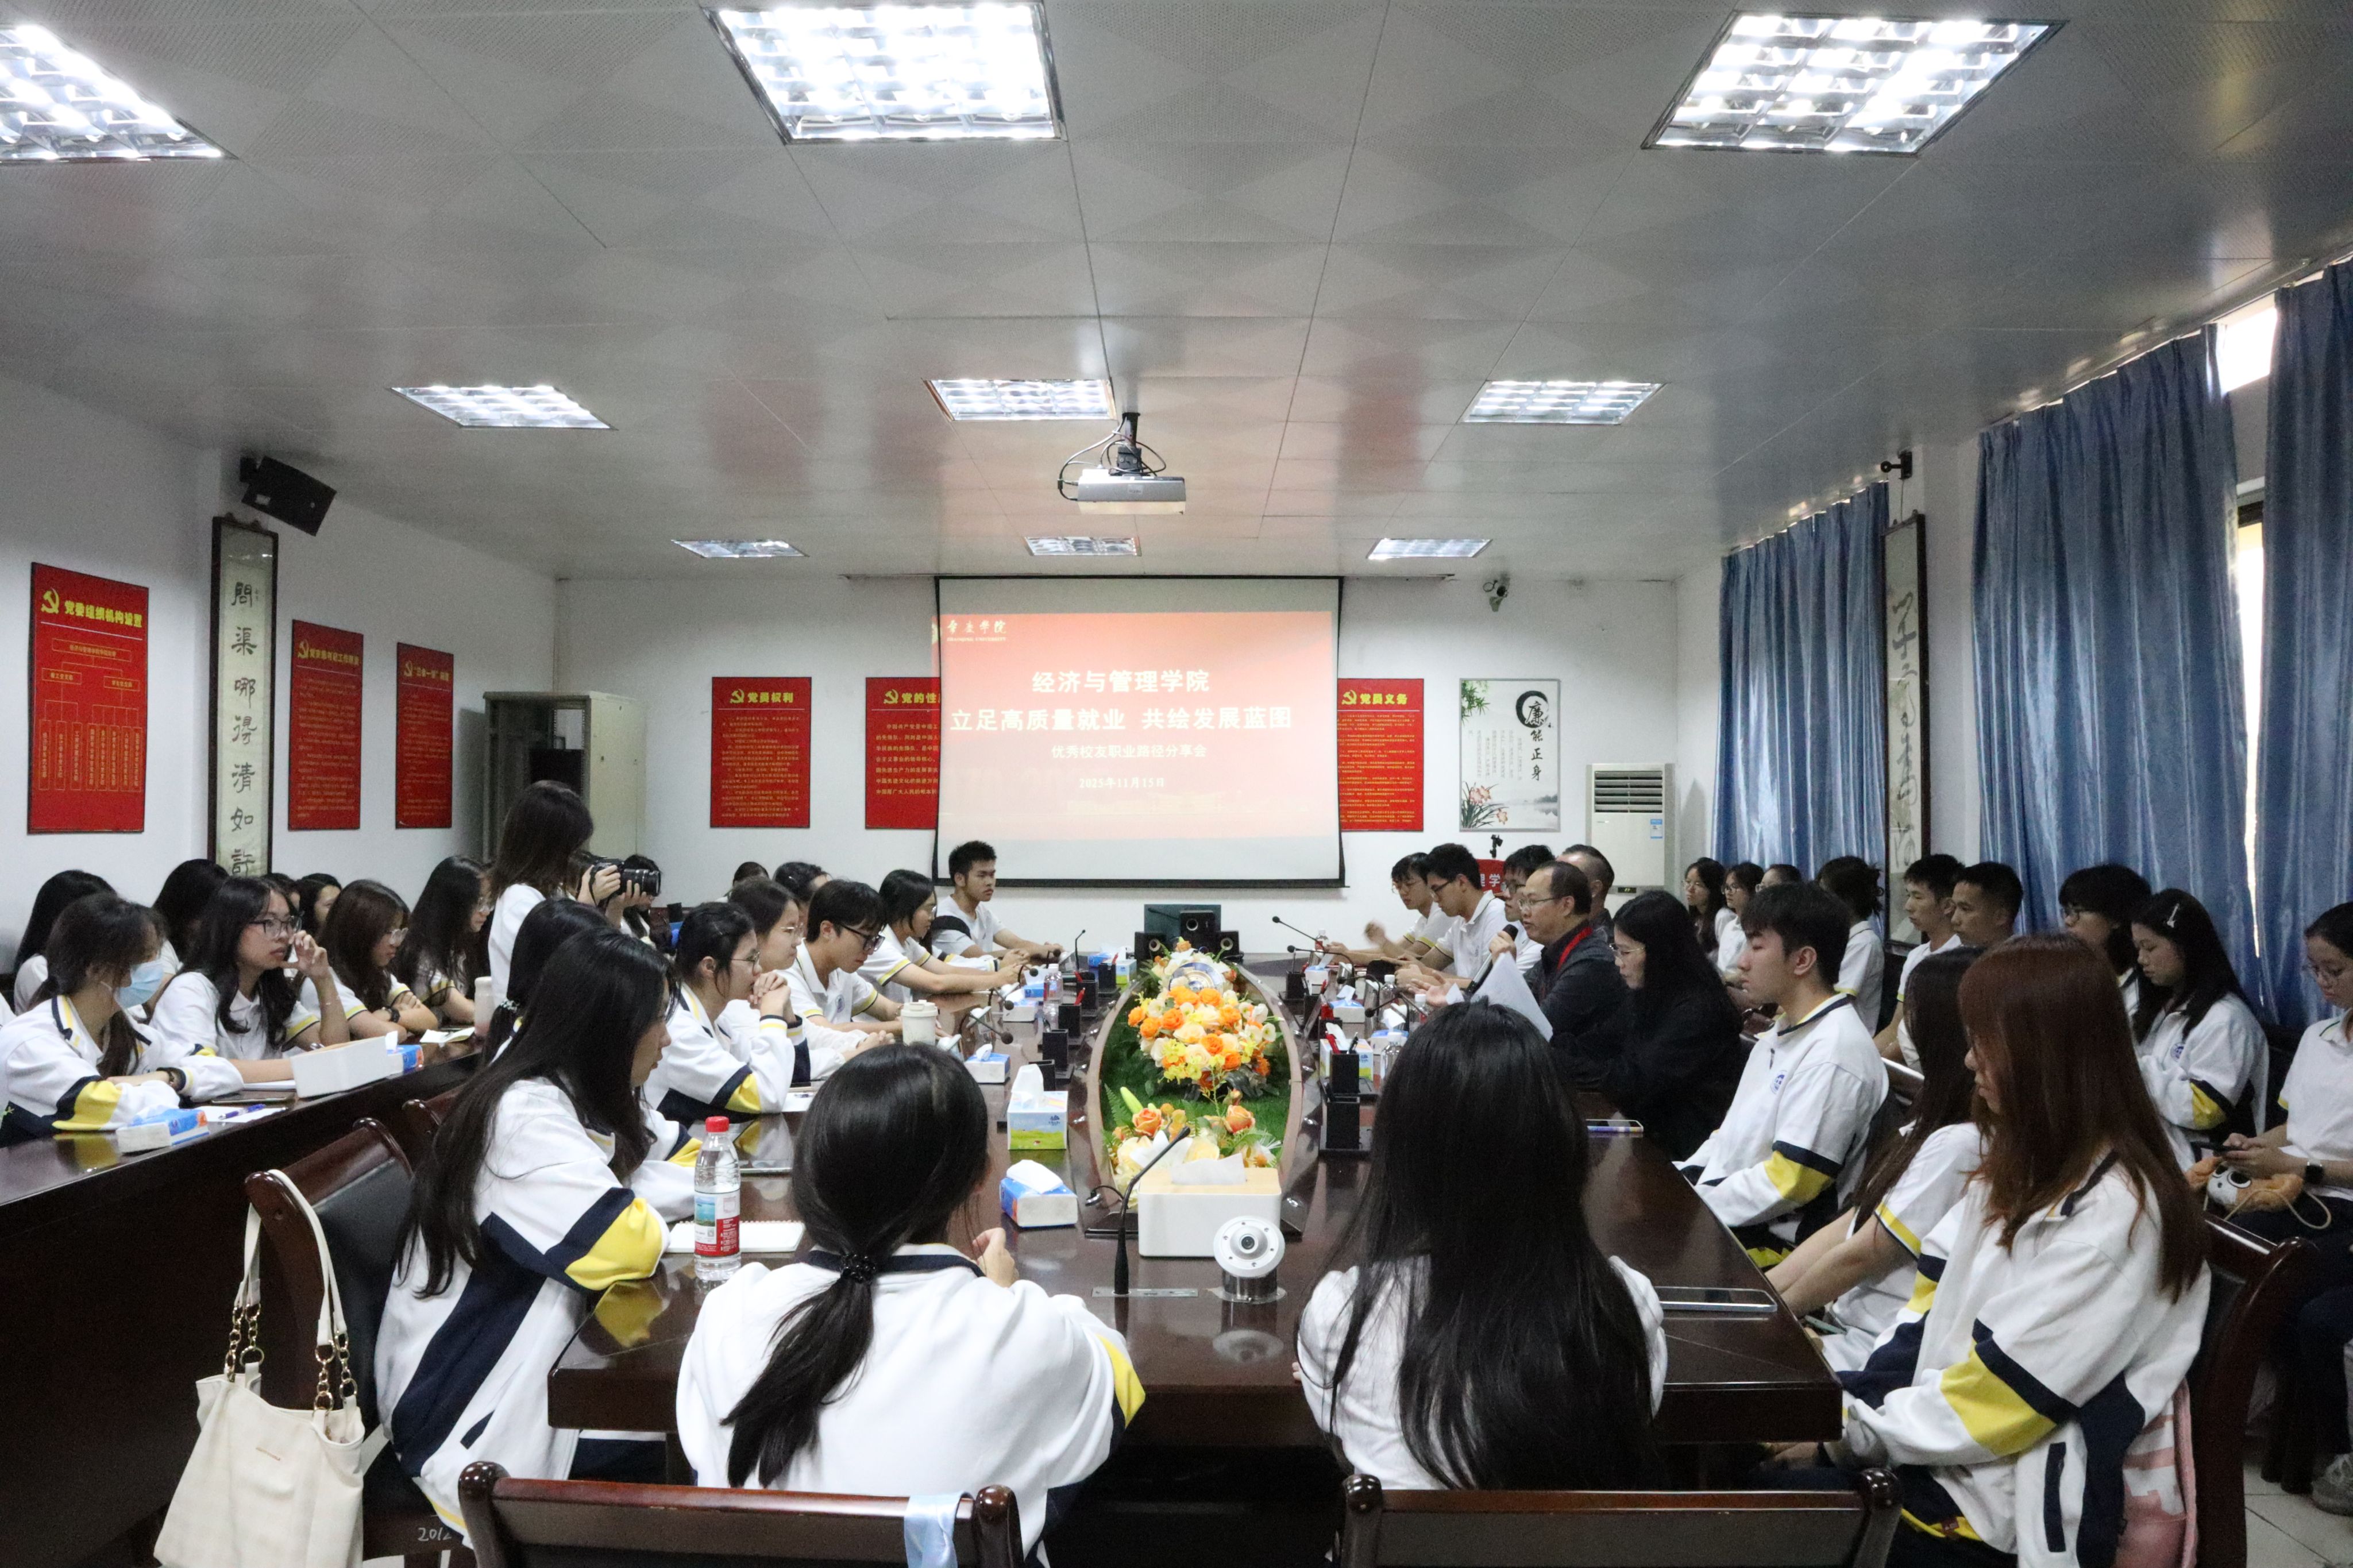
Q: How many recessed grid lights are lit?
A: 9